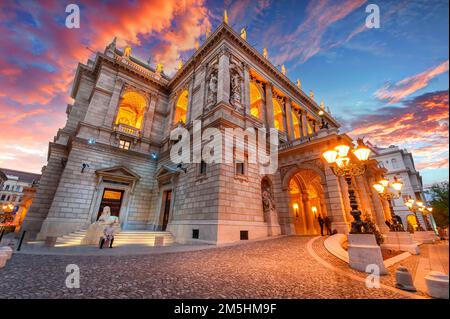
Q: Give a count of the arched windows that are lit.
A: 6